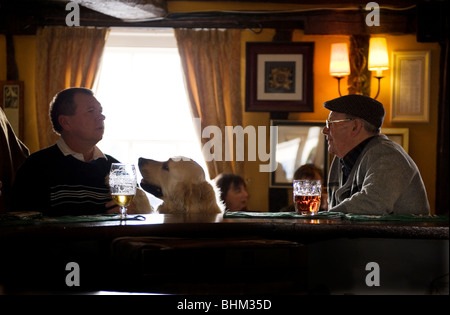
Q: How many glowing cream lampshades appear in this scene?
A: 2